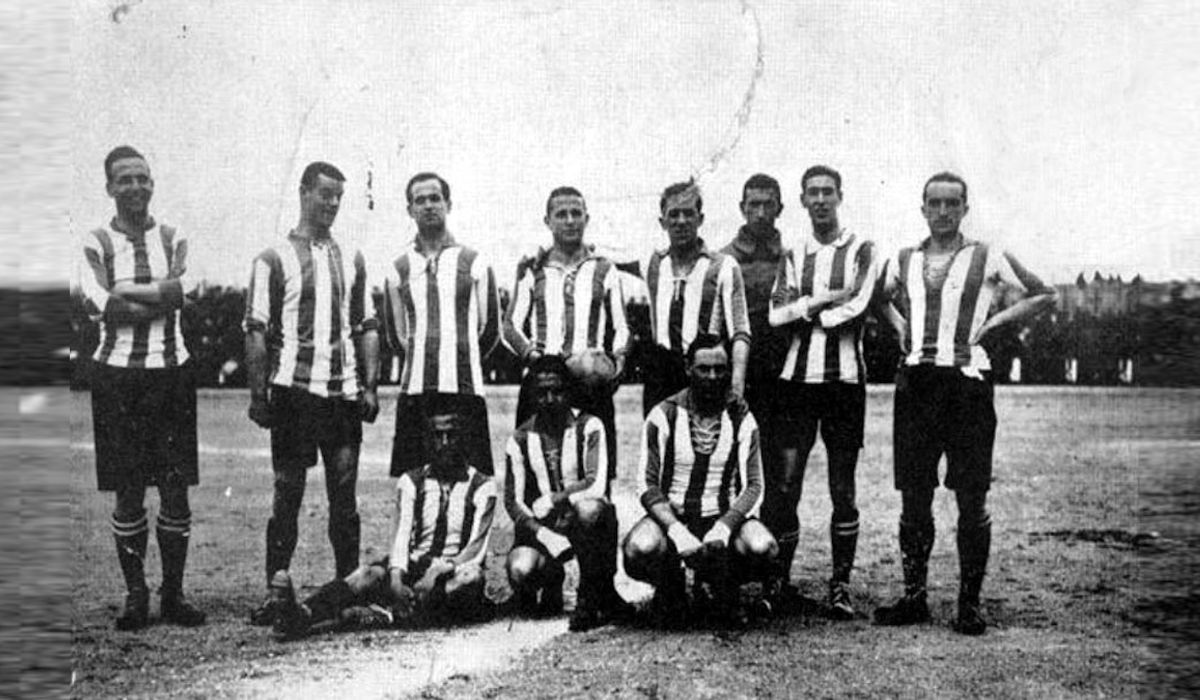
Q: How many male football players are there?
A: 11